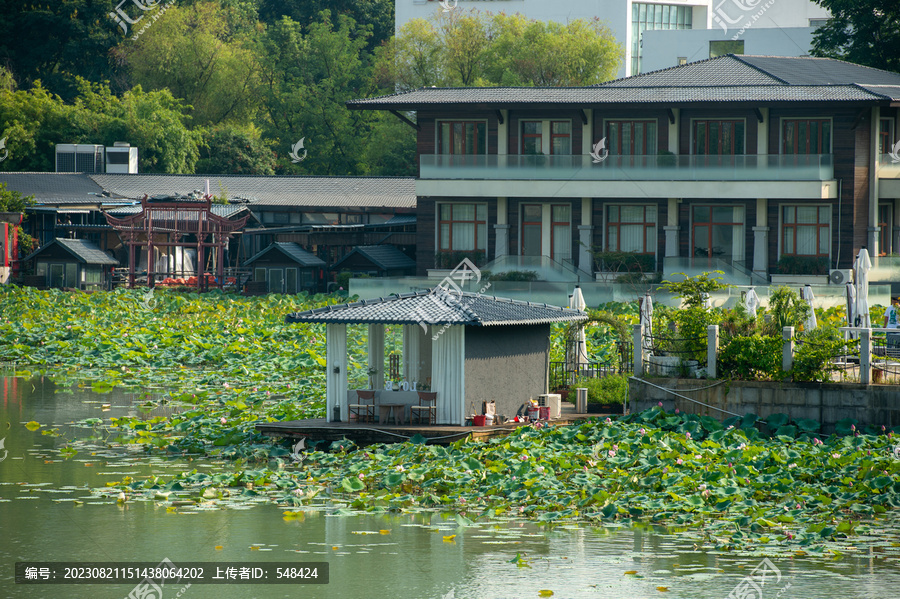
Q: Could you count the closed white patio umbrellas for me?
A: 7